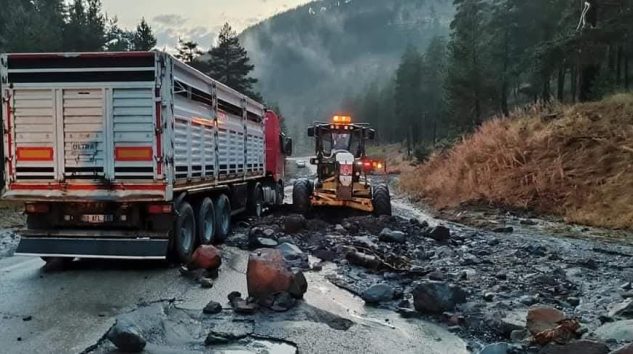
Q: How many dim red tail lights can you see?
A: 2